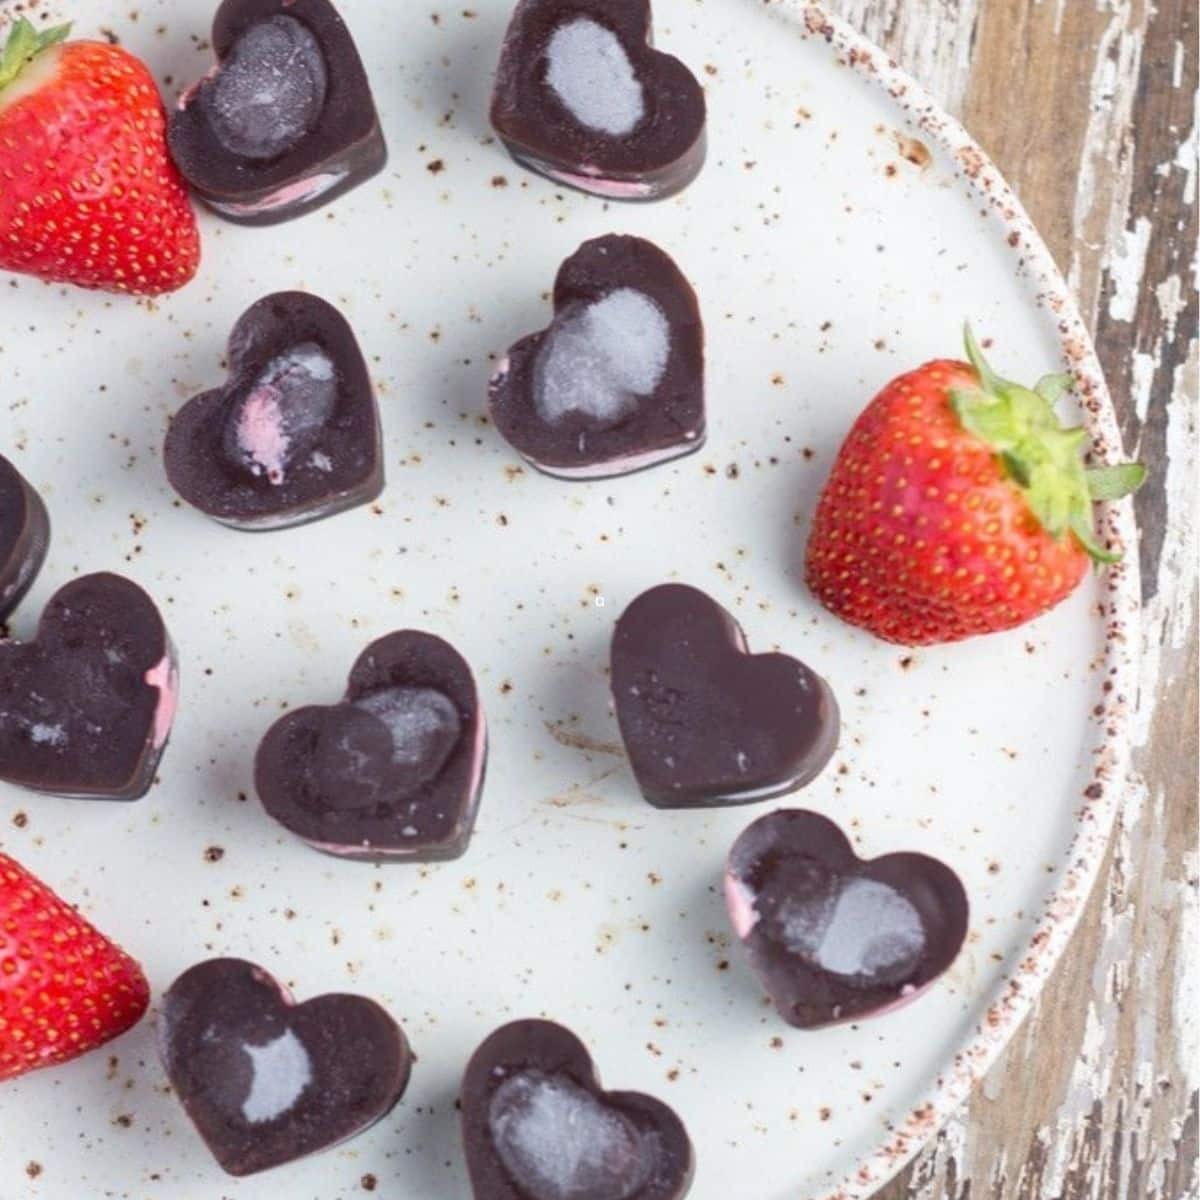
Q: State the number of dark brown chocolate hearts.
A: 11